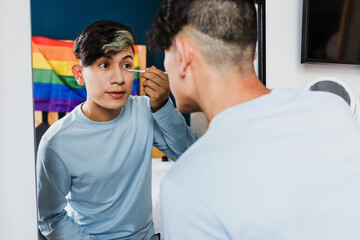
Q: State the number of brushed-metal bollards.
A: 0